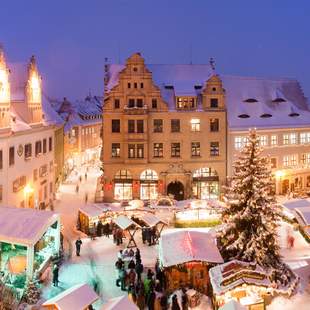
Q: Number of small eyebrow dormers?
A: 5